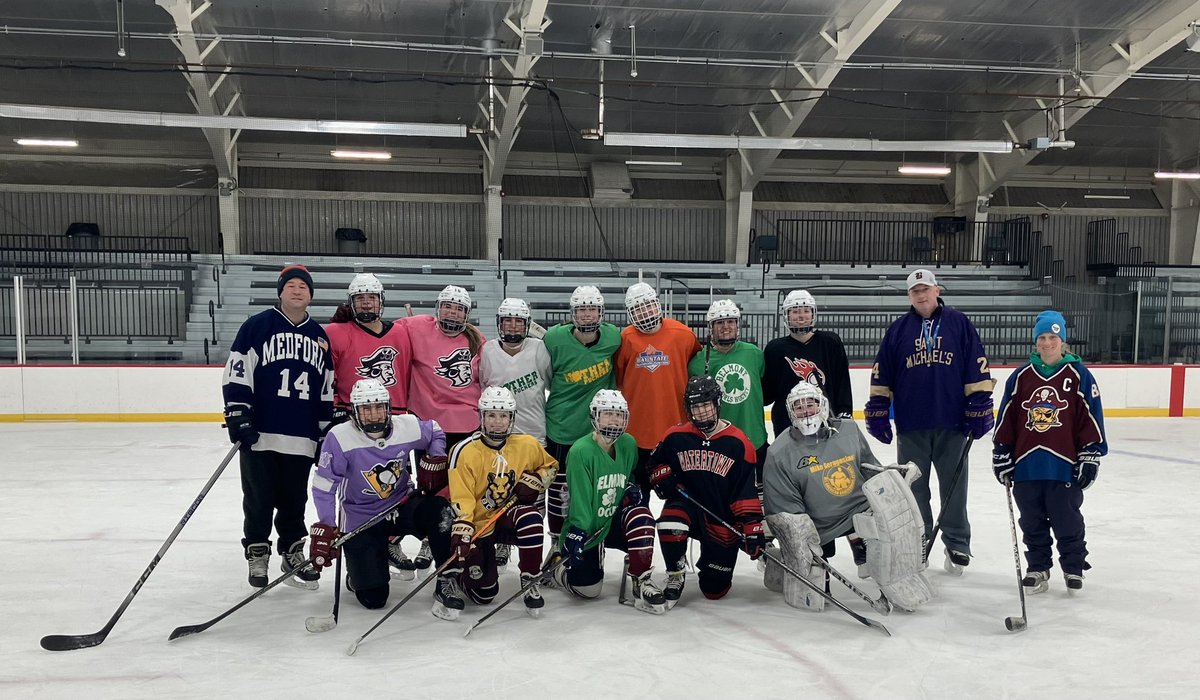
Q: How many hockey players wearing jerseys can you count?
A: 15